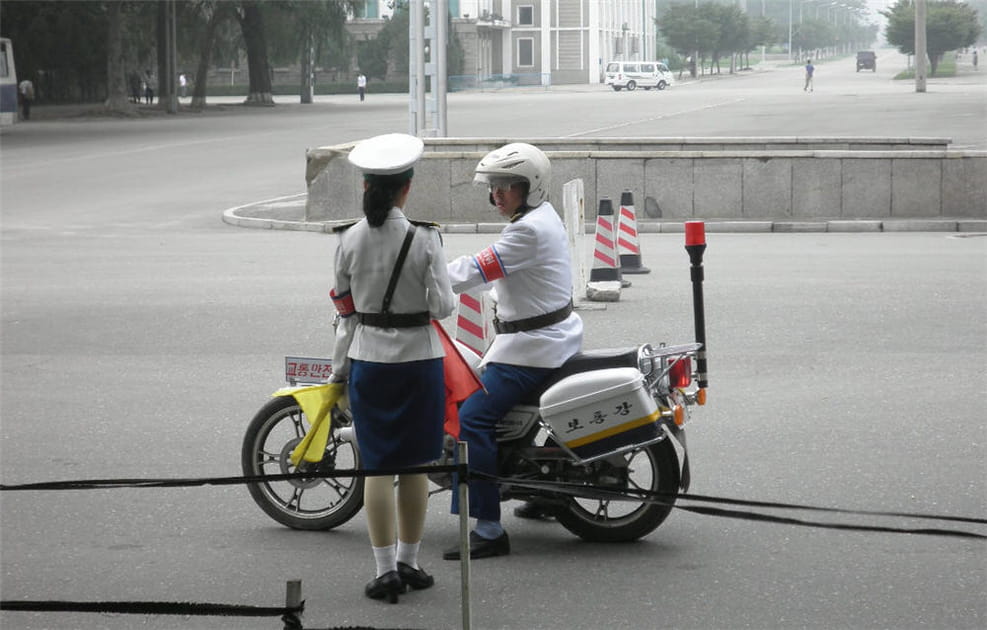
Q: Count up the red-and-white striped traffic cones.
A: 3